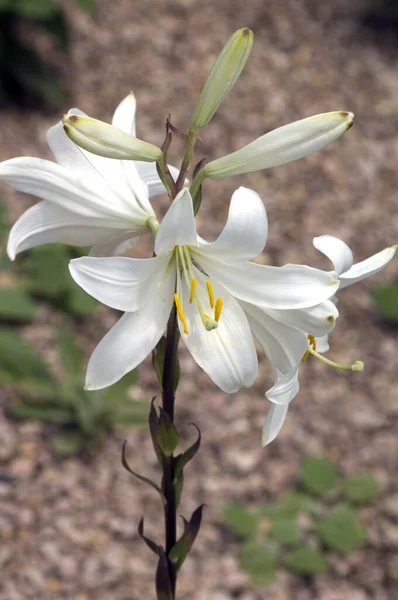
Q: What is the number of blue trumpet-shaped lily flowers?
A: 0